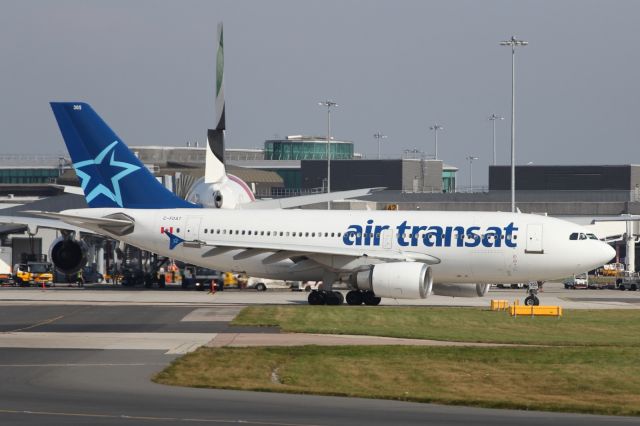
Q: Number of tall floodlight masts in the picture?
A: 6